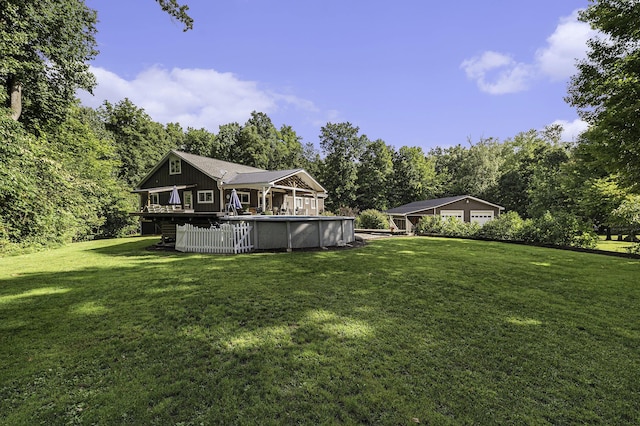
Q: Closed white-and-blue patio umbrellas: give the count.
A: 2